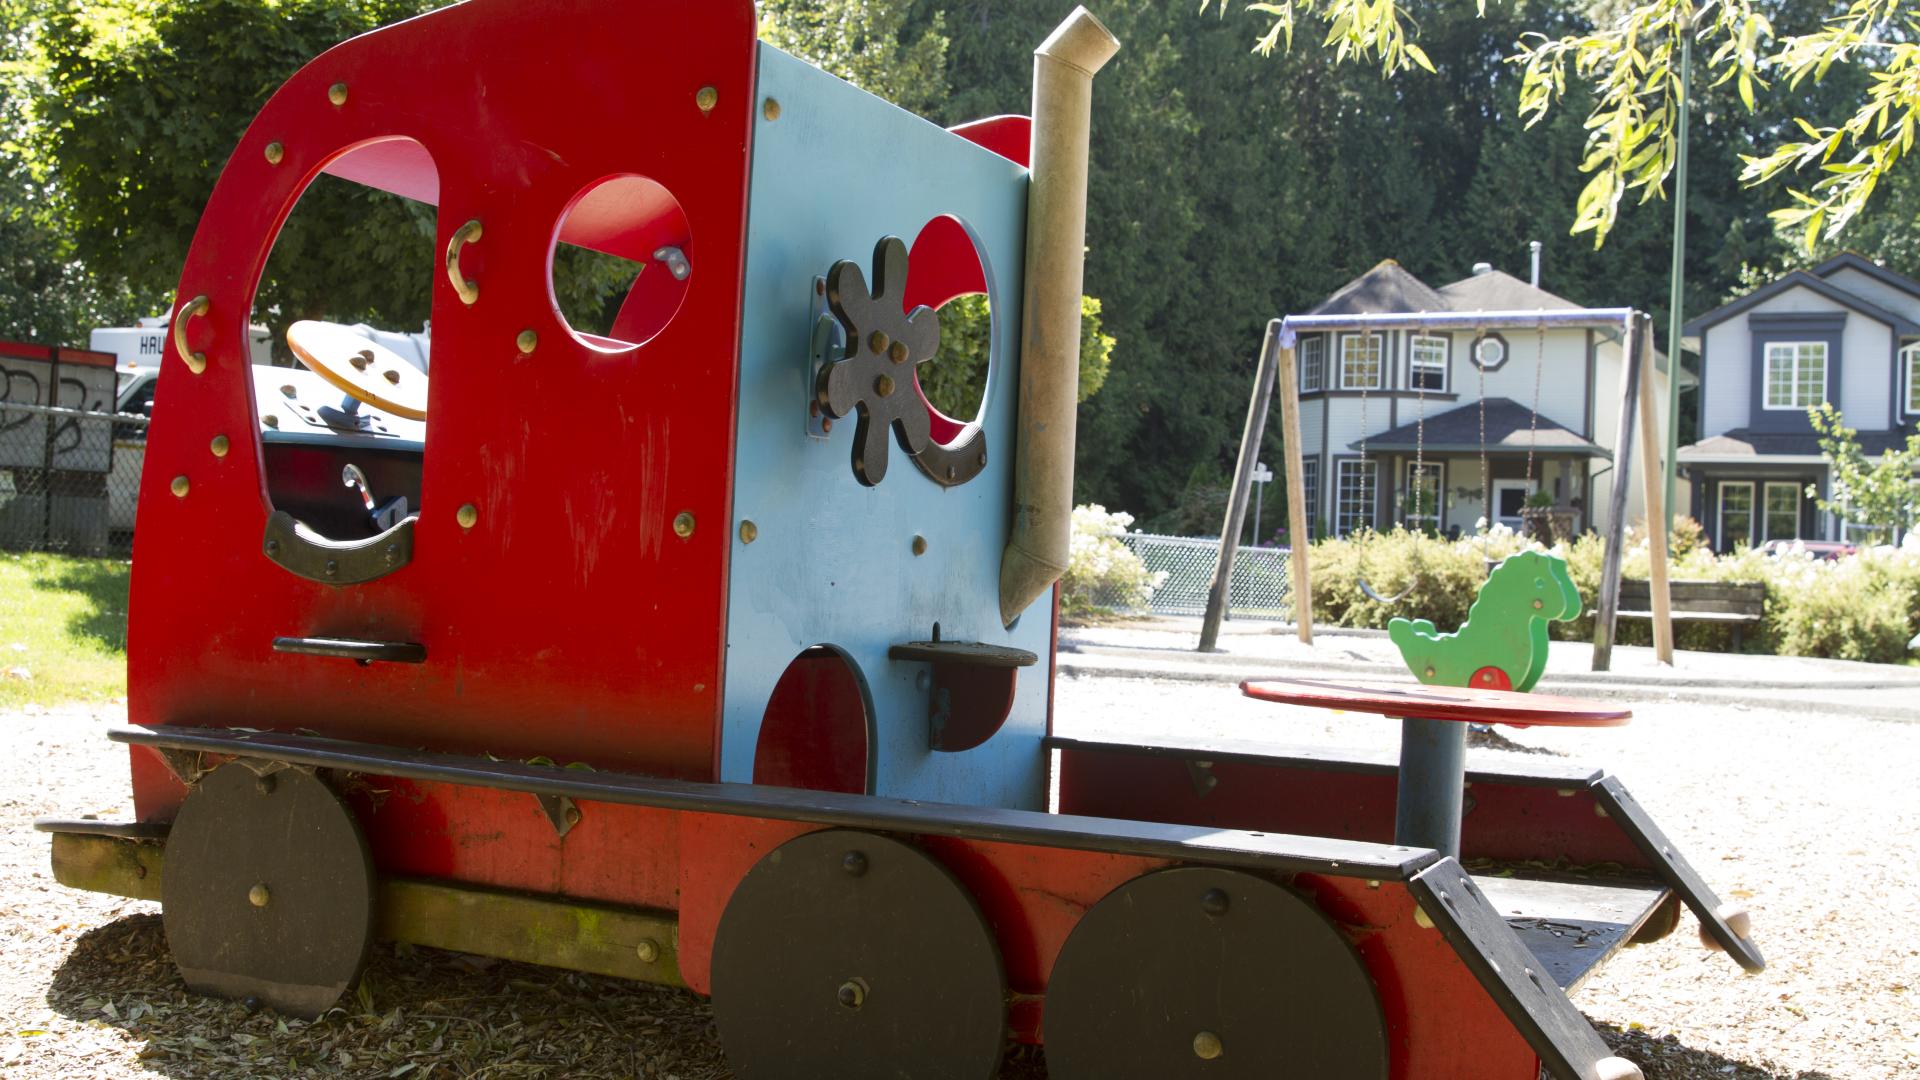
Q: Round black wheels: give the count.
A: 3